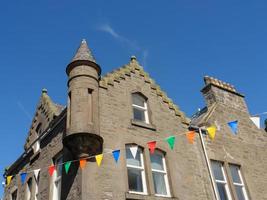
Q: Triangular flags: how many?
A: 15